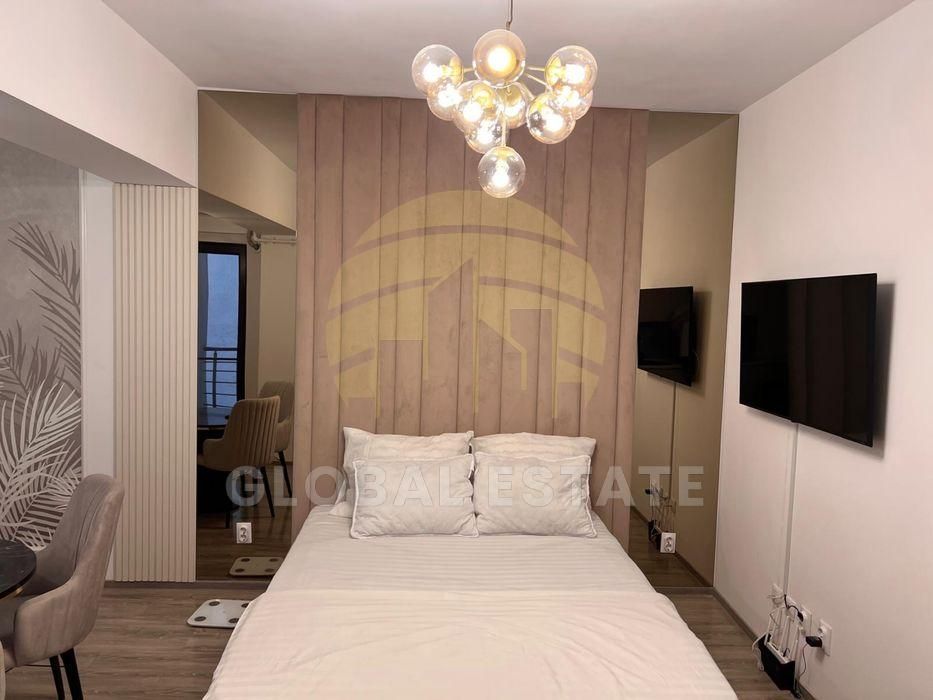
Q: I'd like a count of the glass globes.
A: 10